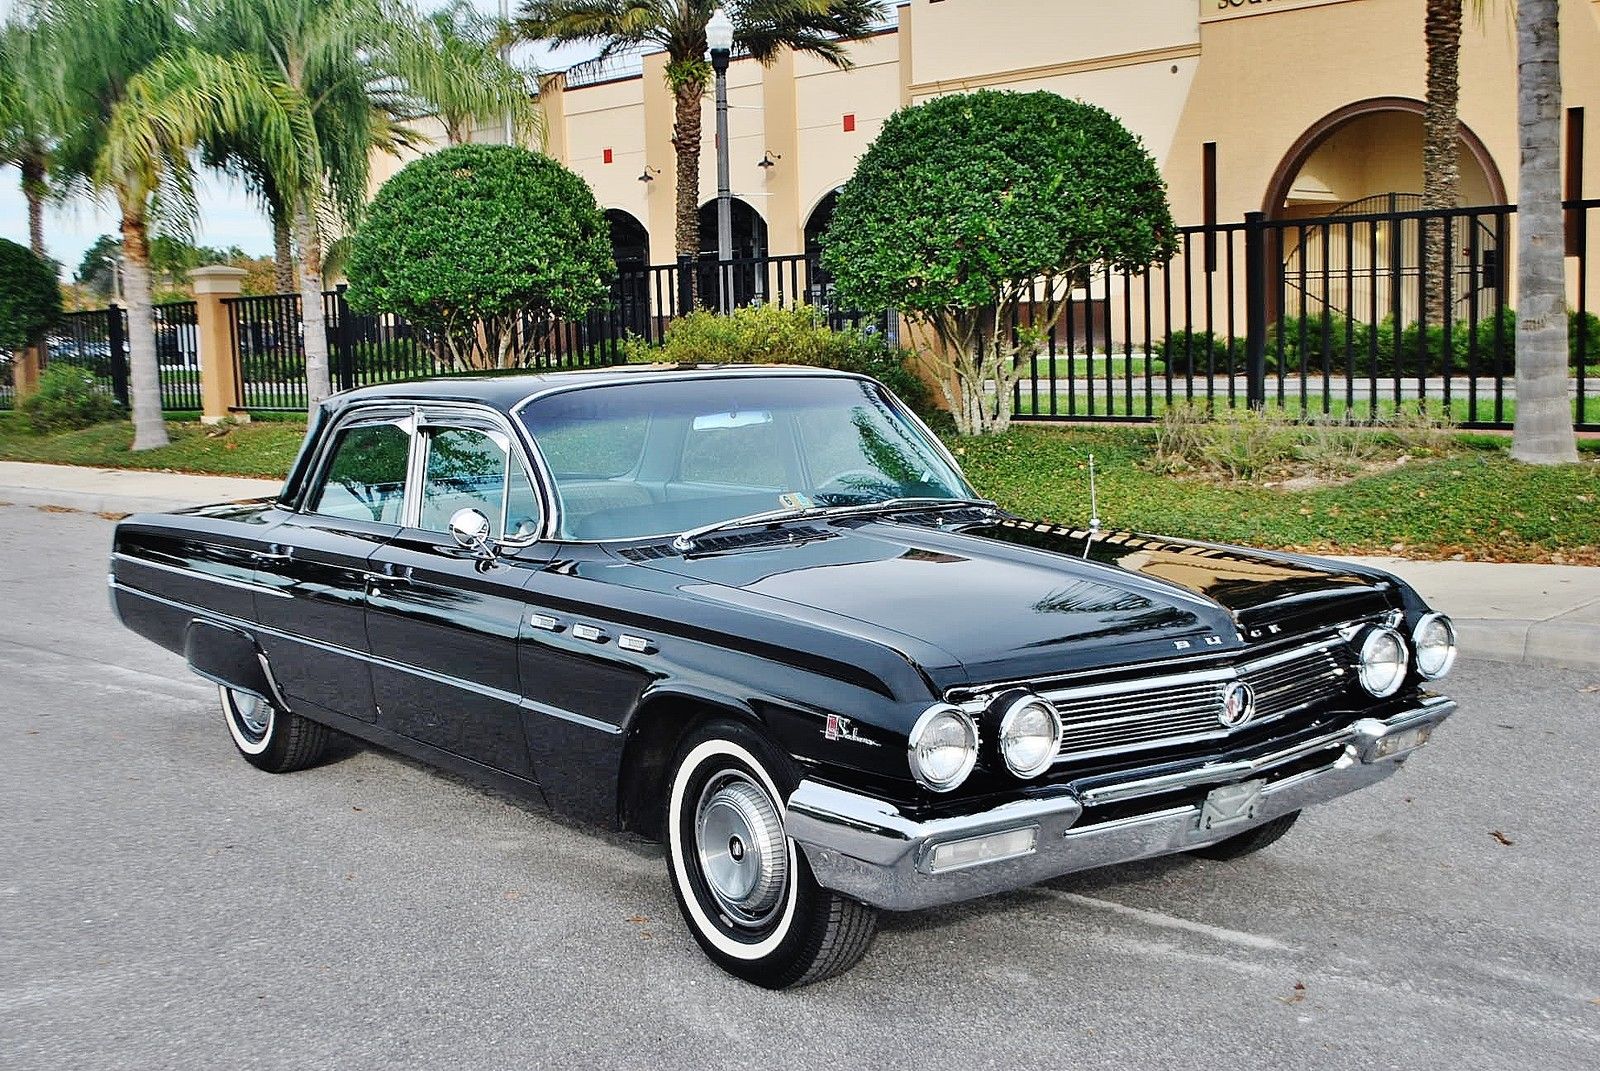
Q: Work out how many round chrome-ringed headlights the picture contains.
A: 4